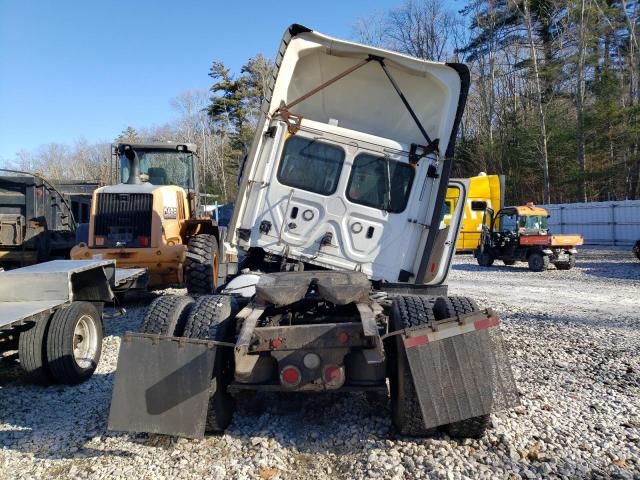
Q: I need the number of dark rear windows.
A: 2